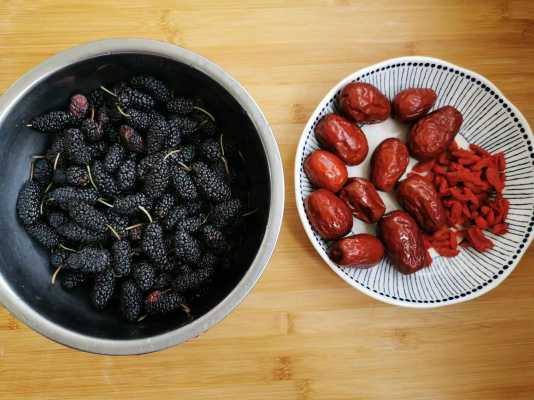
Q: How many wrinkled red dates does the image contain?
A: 11